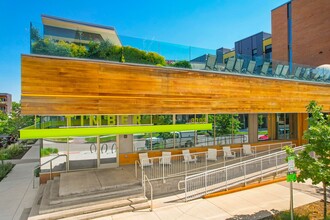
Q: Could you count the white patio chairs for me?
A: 6